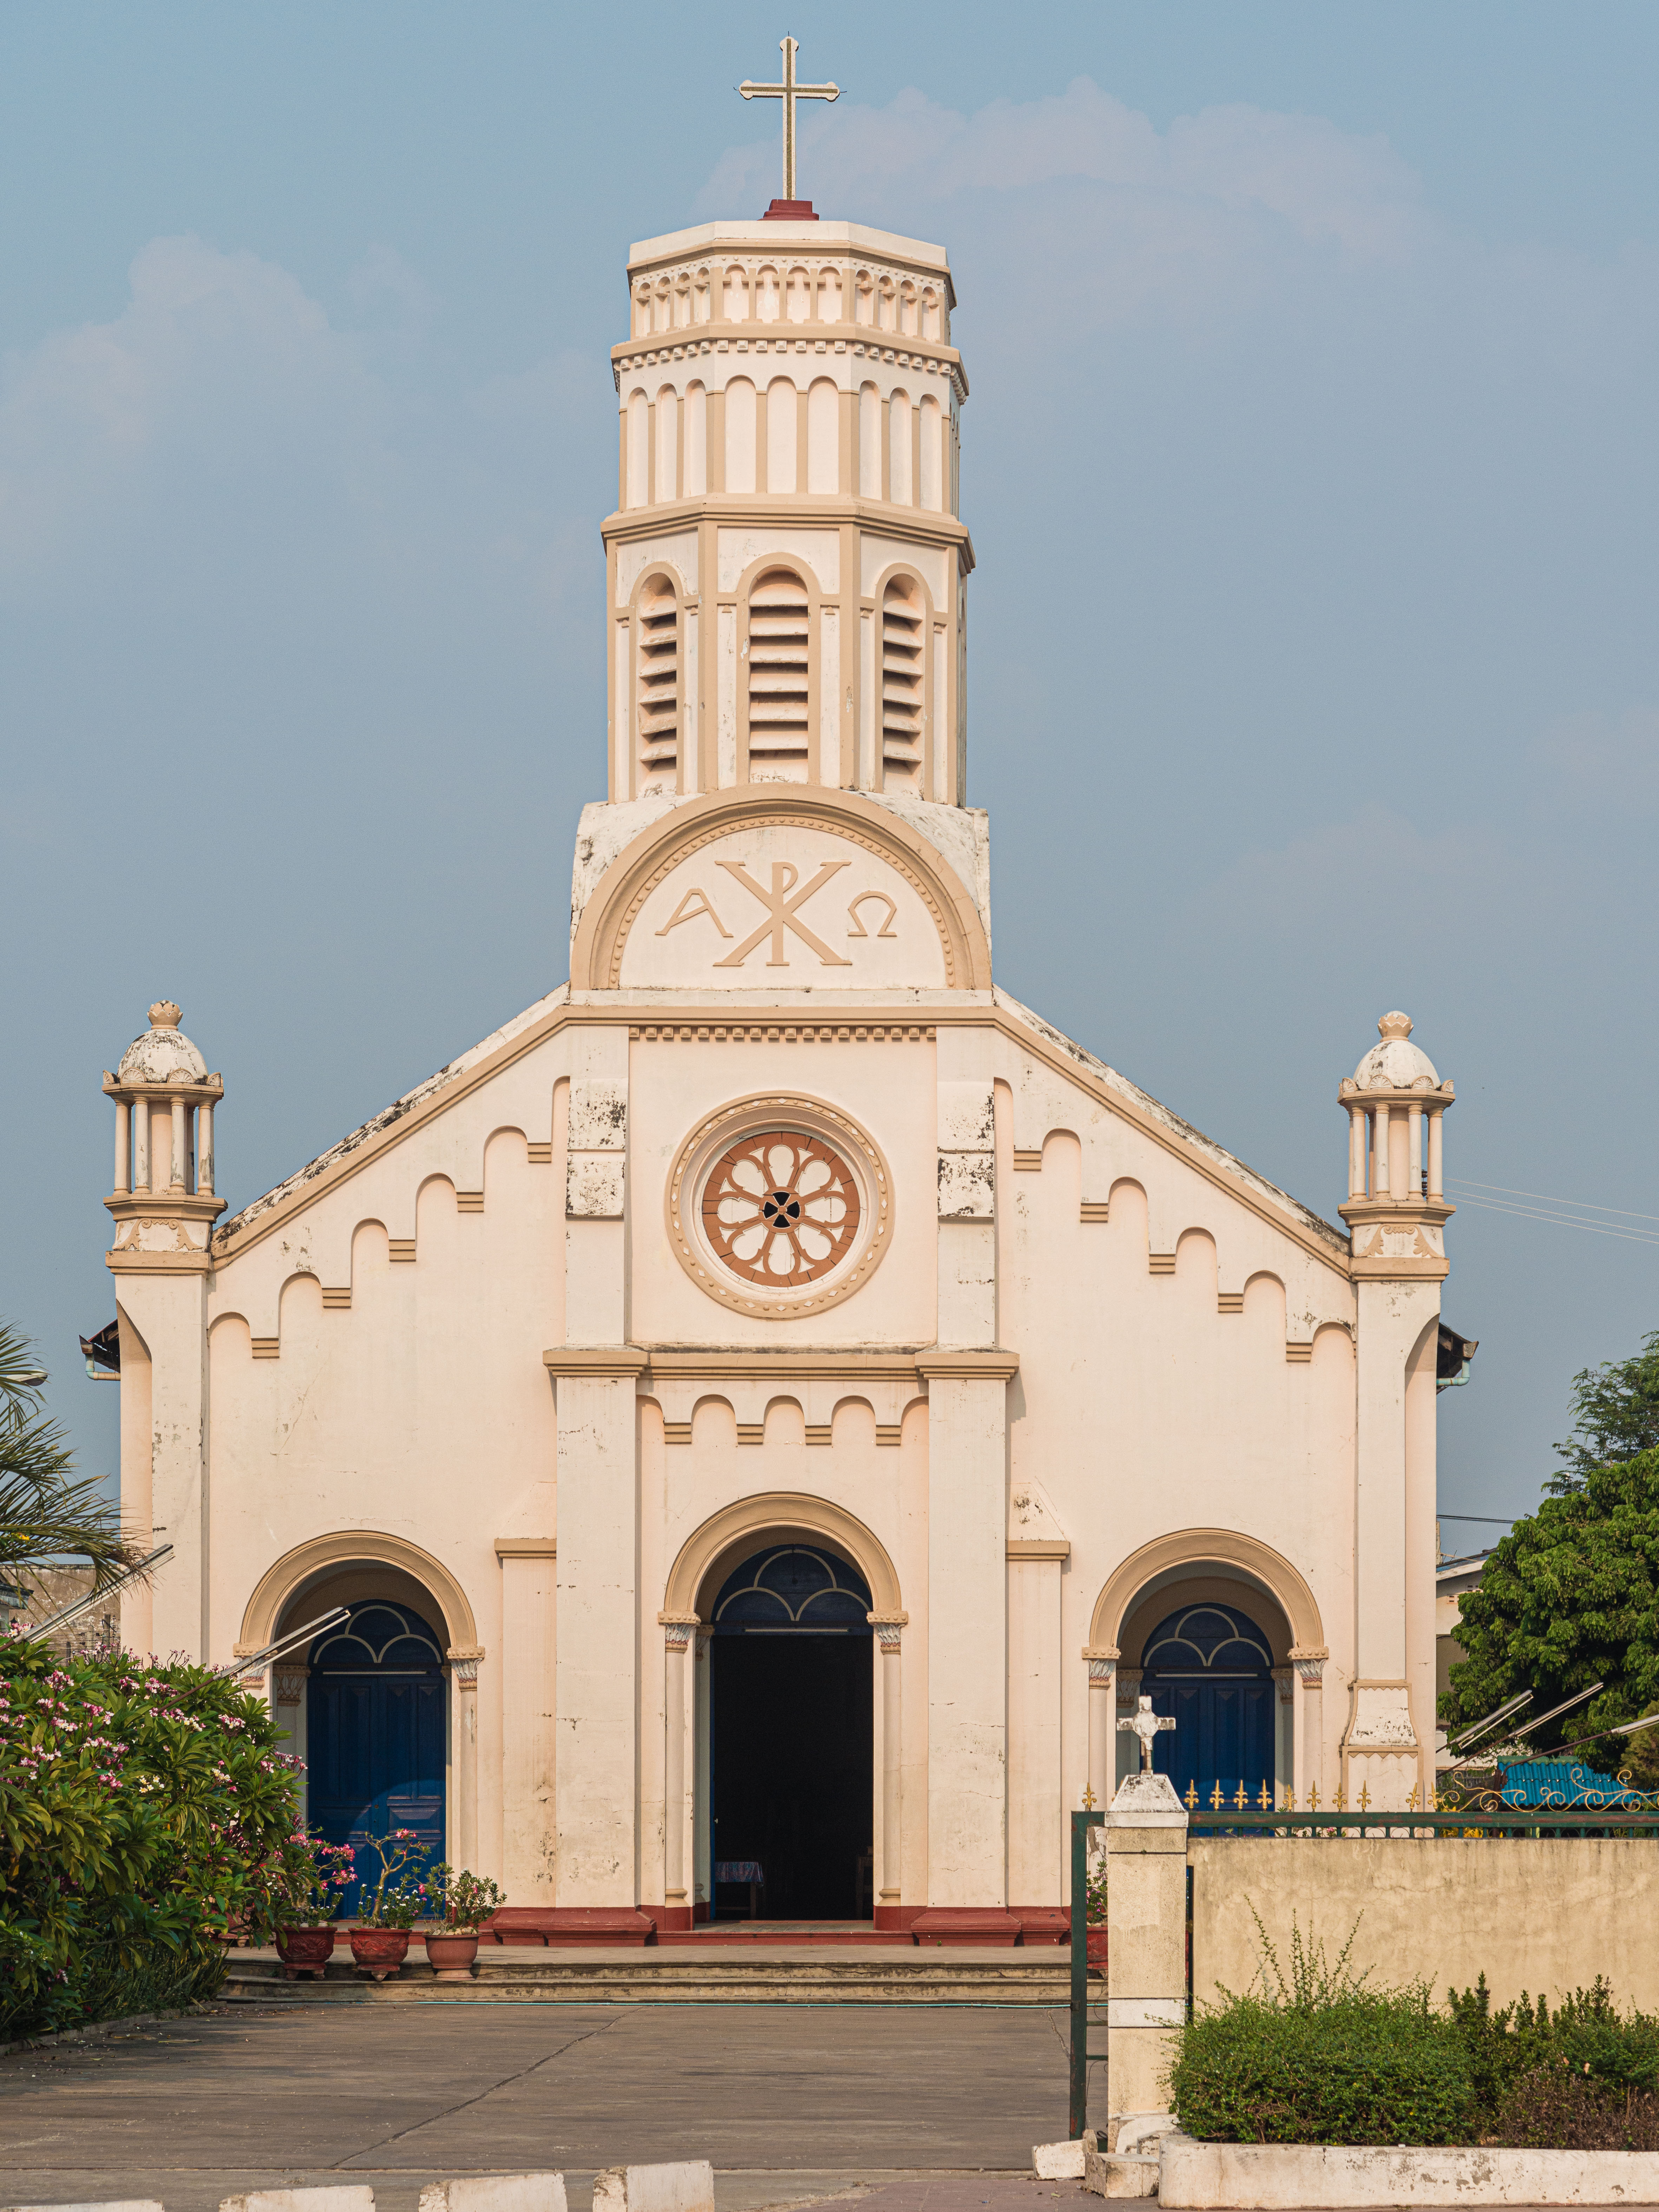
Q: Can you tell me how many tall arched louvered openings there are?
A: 3